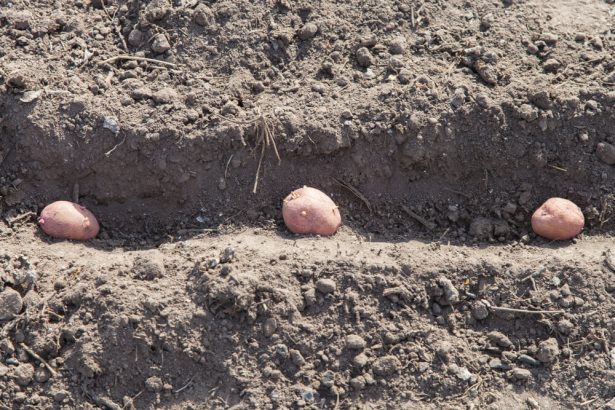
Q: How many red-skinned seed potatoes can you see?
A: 3